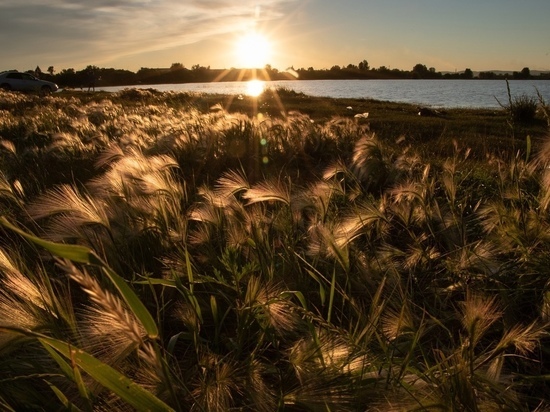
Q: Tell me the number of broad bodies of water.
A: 1